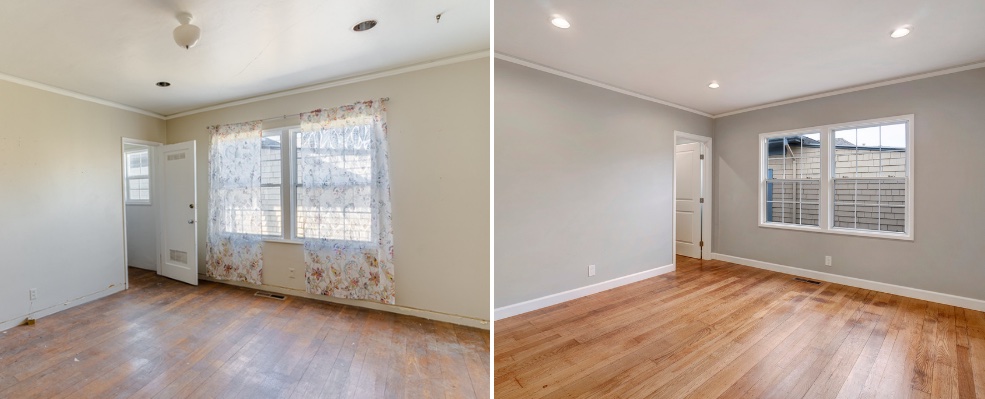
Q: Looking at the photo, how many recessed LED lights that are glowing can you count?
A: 3